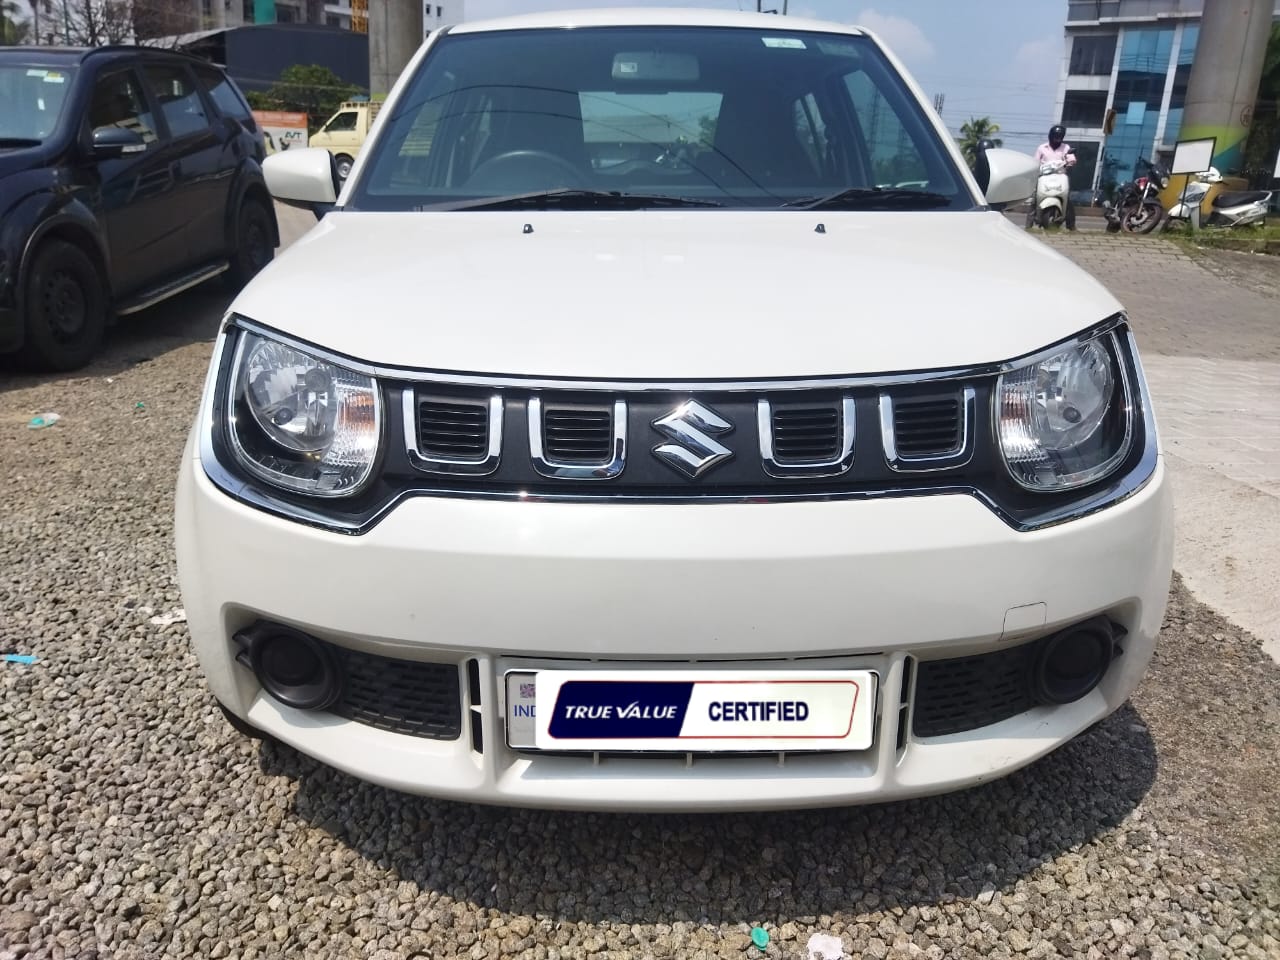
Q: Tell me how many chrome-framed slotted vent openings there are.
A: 4